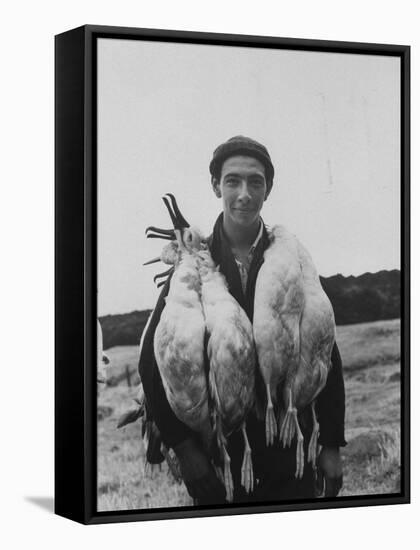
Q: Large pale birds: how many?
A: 4